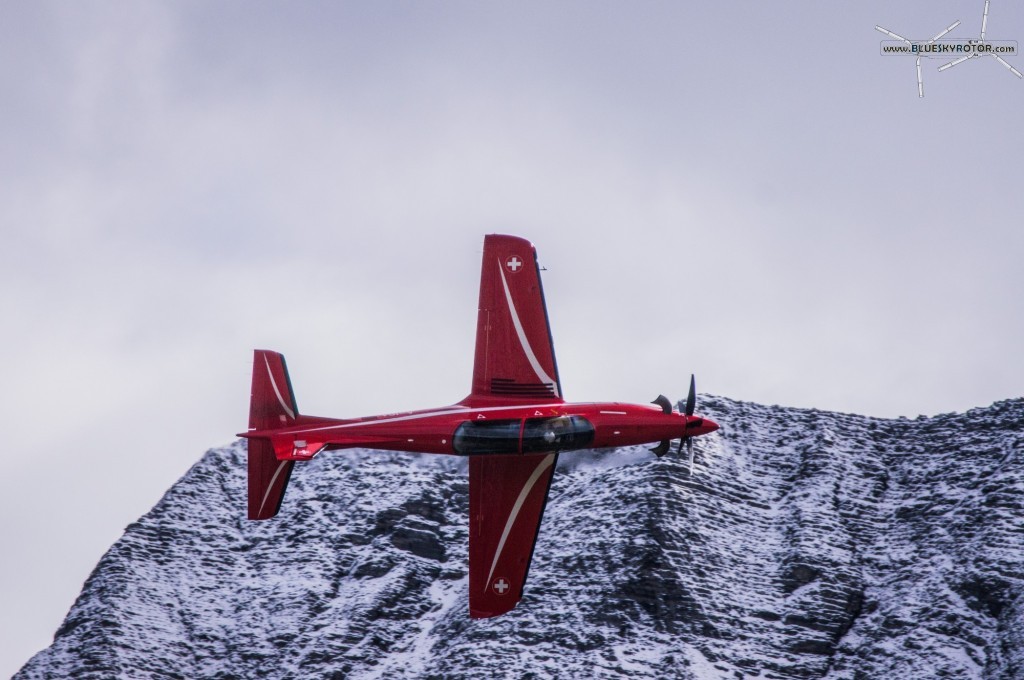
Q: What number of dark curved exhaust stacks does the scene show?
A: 2